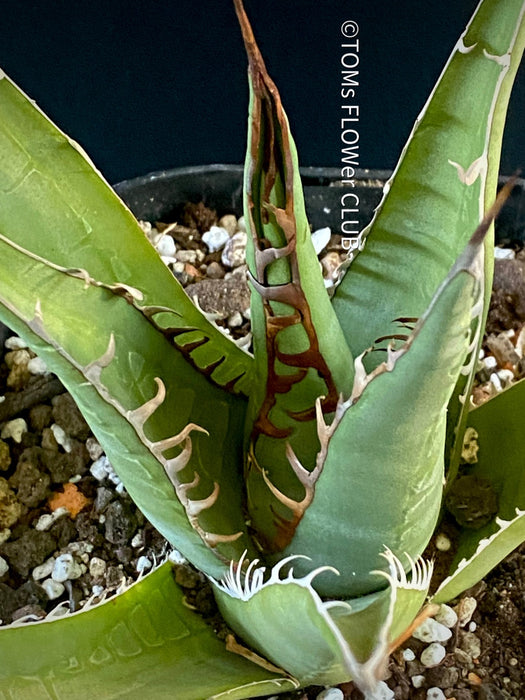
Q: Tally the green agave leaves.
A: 8